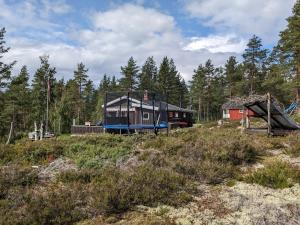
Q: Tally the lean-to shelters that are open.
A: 1